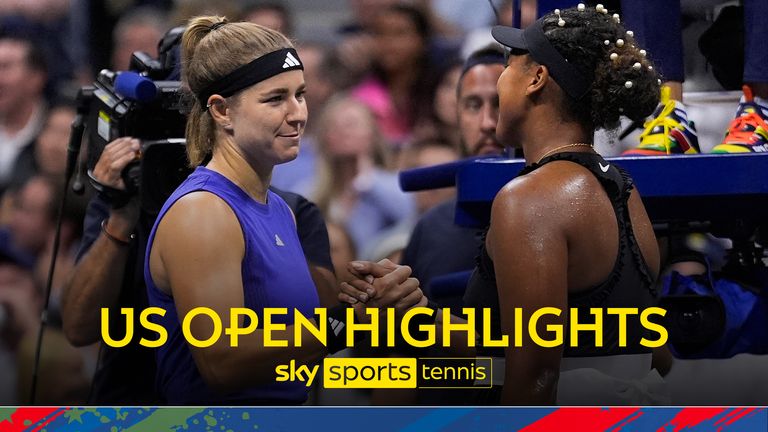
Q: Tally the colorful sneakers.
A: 2